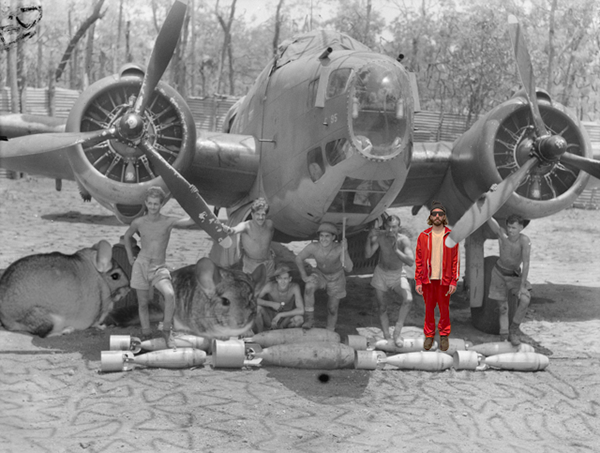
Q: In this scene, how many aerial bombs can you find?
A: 8